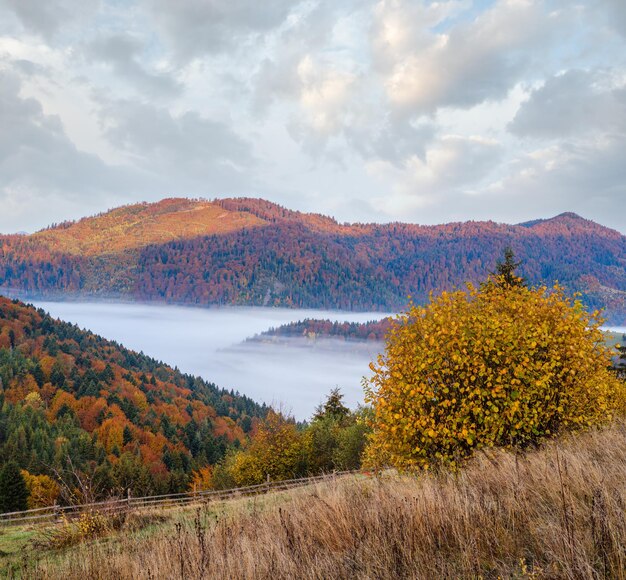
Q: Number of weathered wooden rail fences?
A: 1